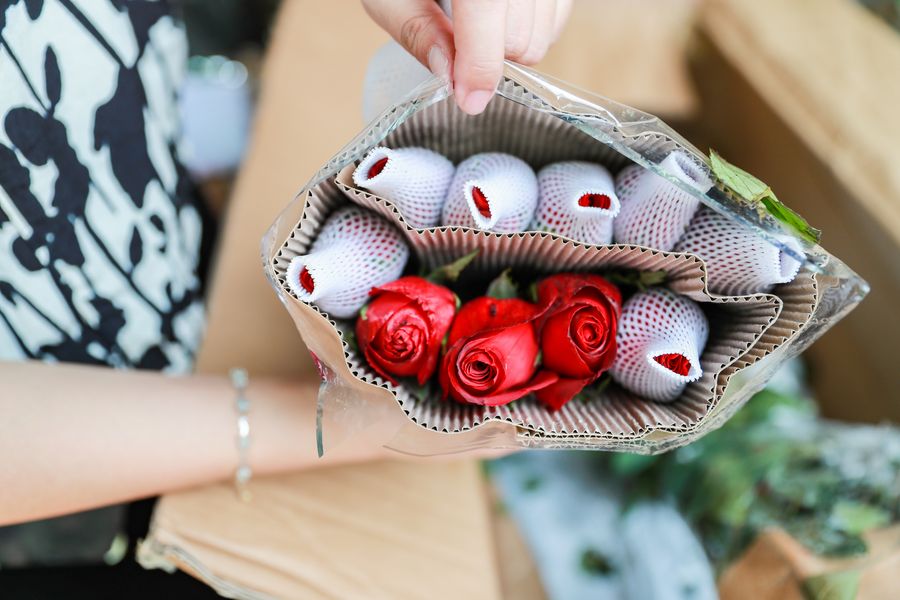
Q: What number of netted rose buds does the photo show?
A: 7